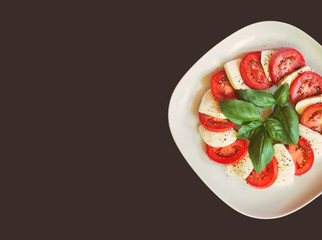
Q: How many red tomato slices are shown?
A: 9